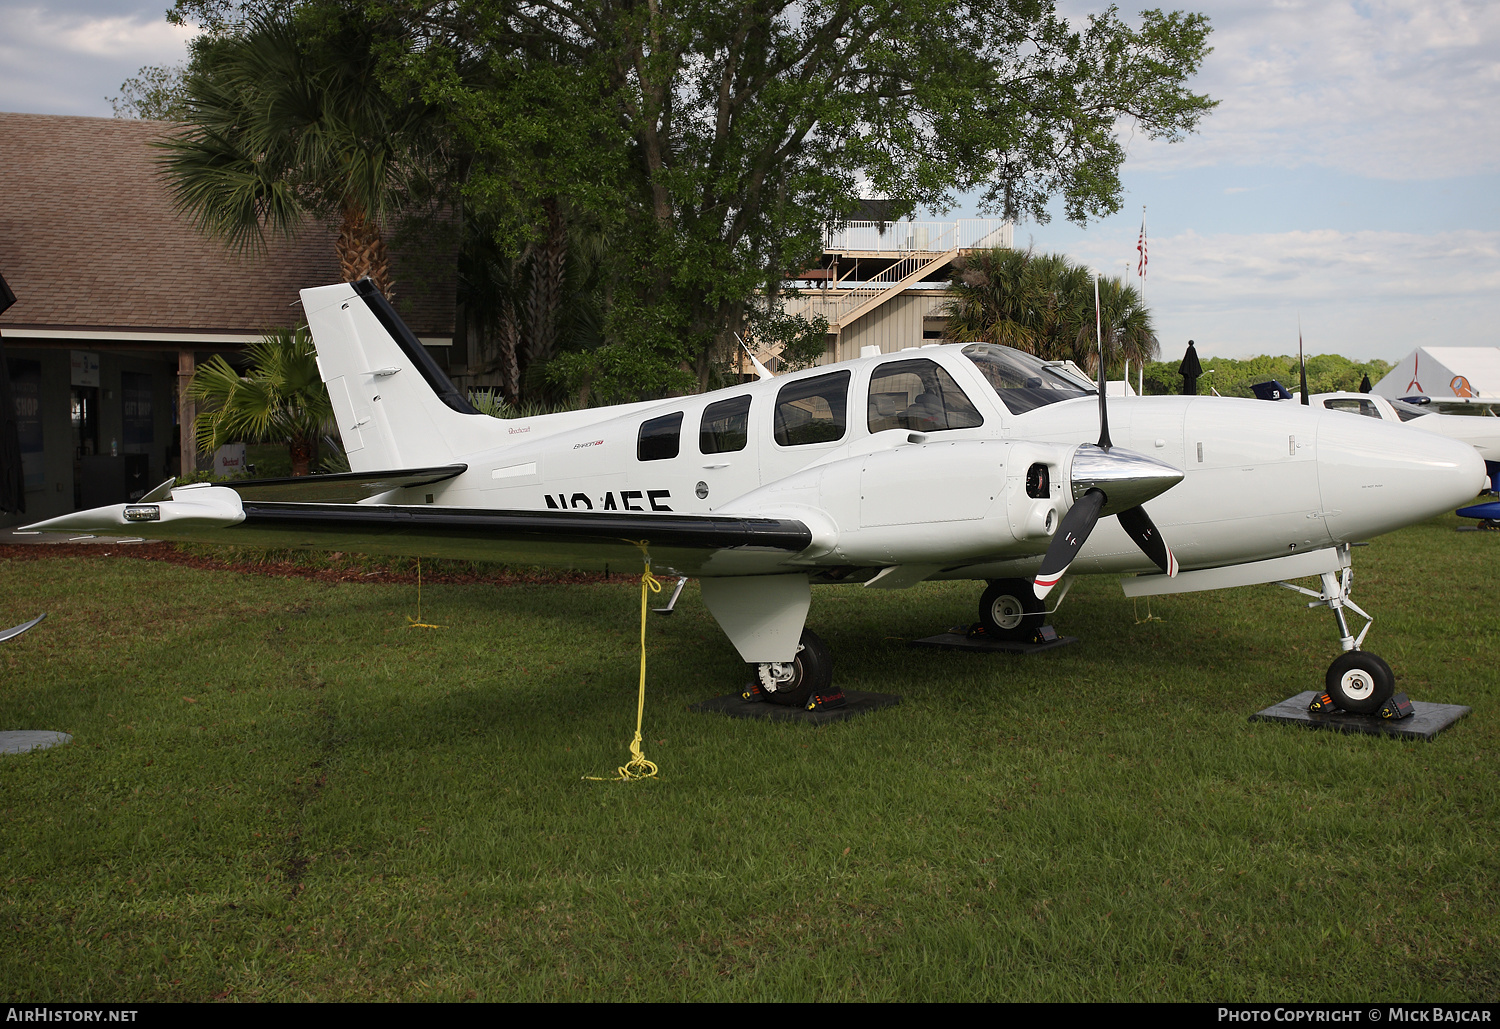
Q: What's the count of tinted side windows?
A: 4